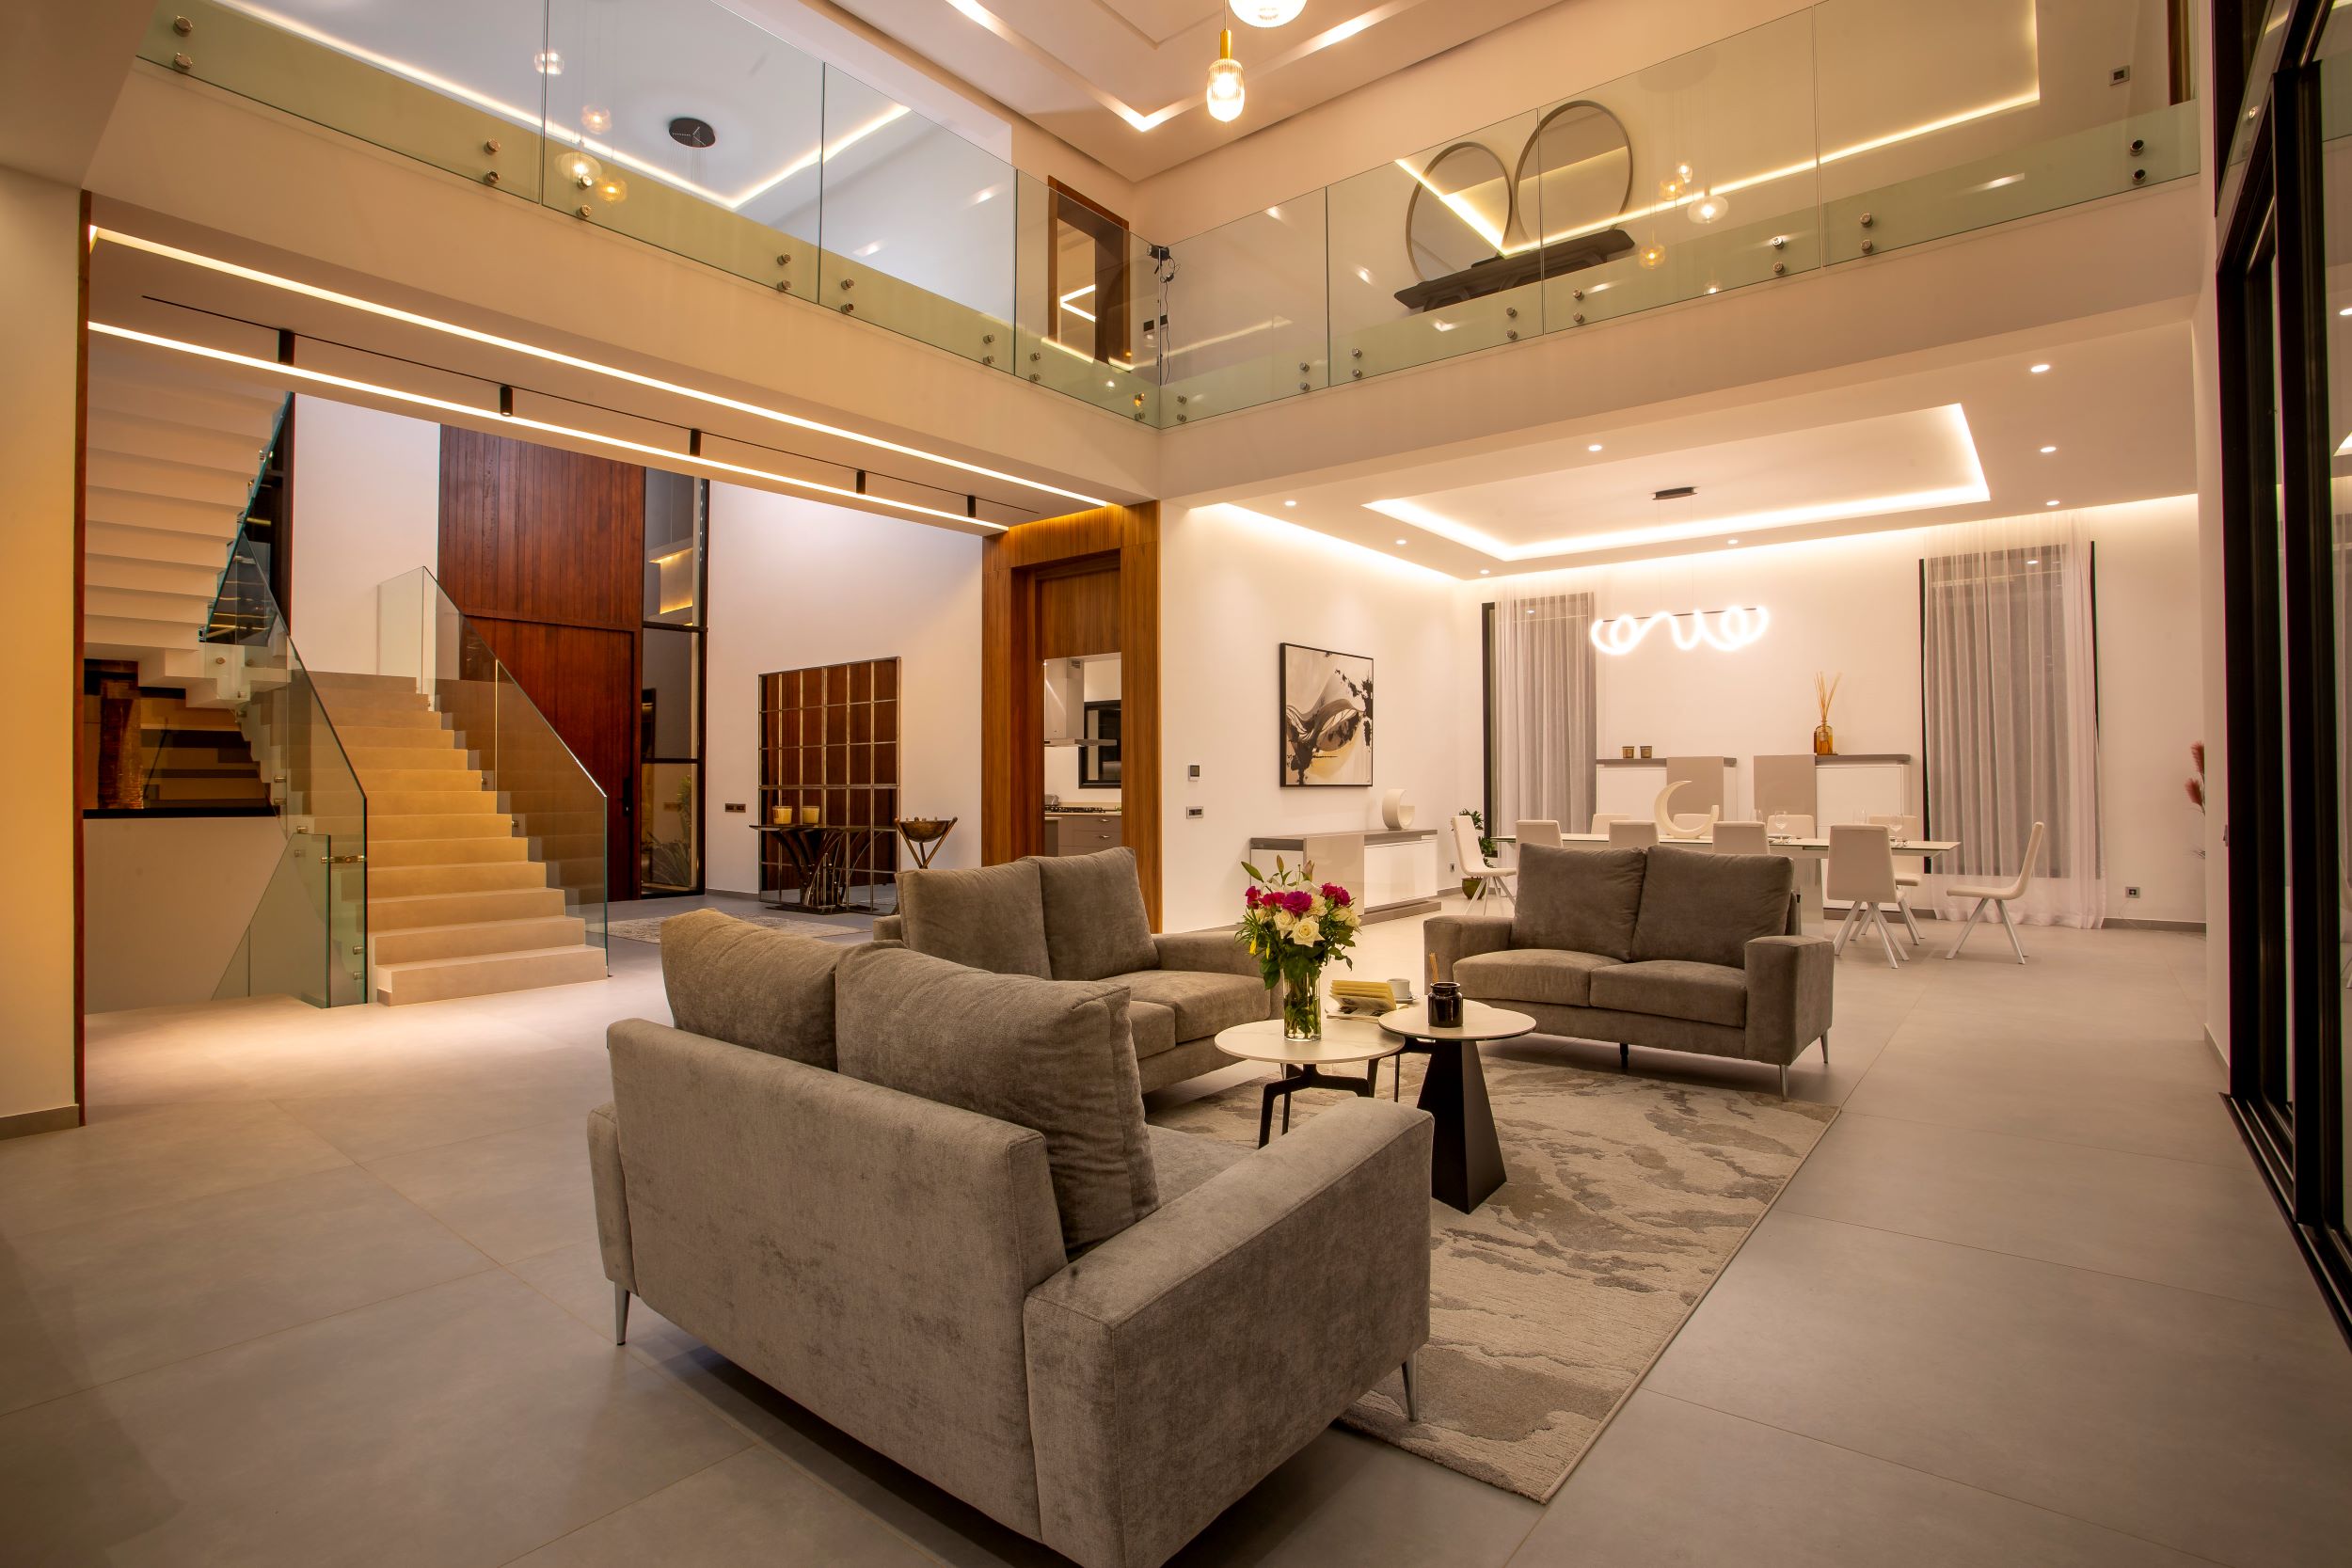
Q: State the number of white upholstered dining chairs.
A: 10